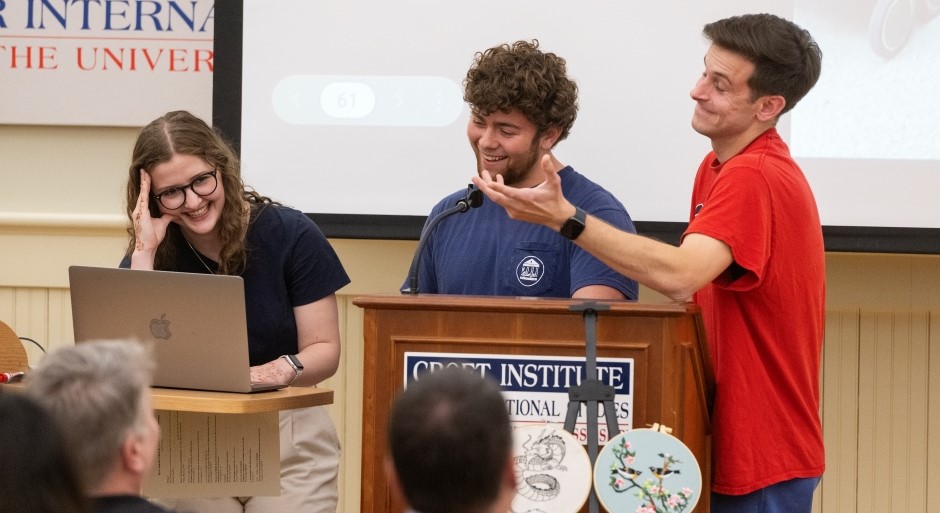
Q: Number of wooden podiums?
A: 1